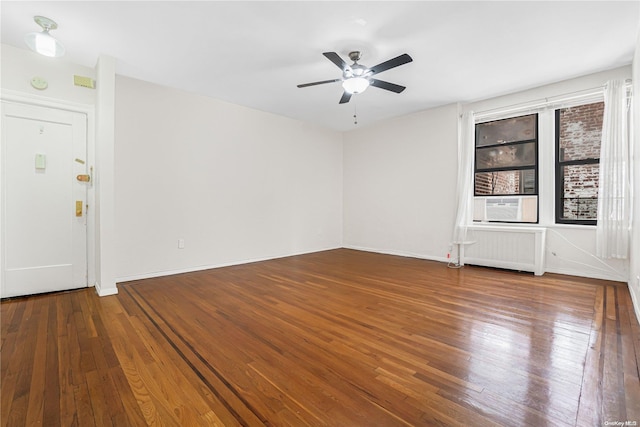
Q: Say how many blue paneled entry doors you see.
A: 0